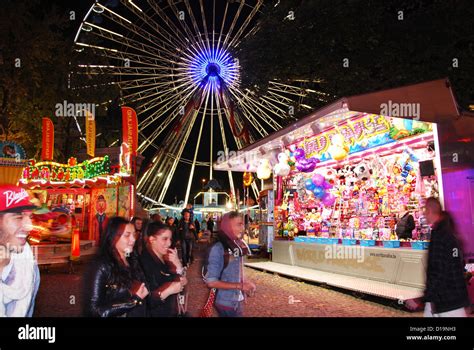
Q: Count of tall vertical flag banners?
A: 3